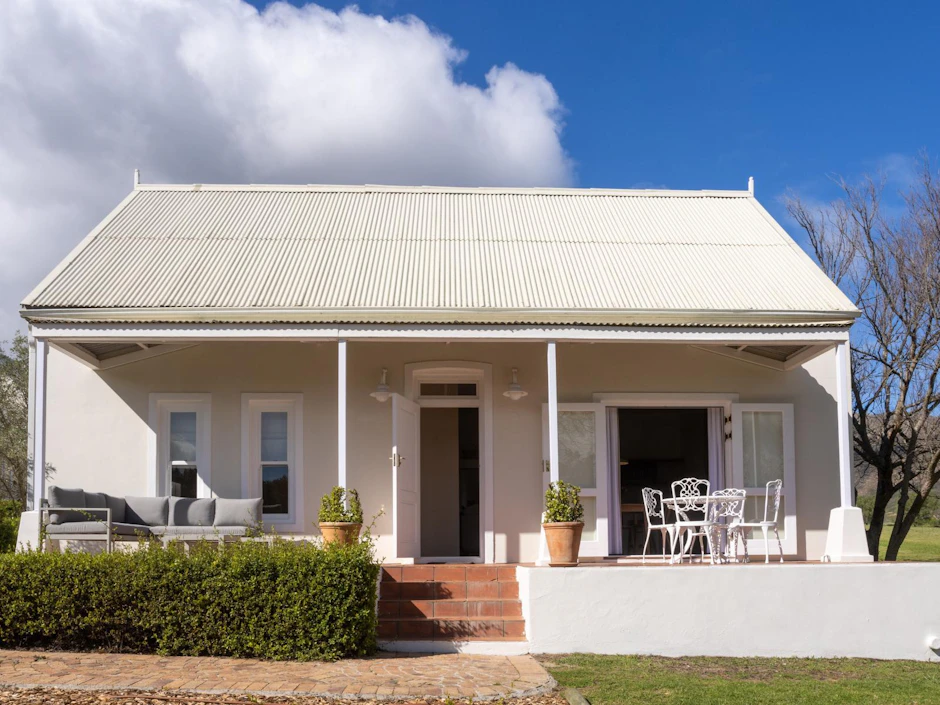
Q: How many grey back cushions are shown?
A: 6